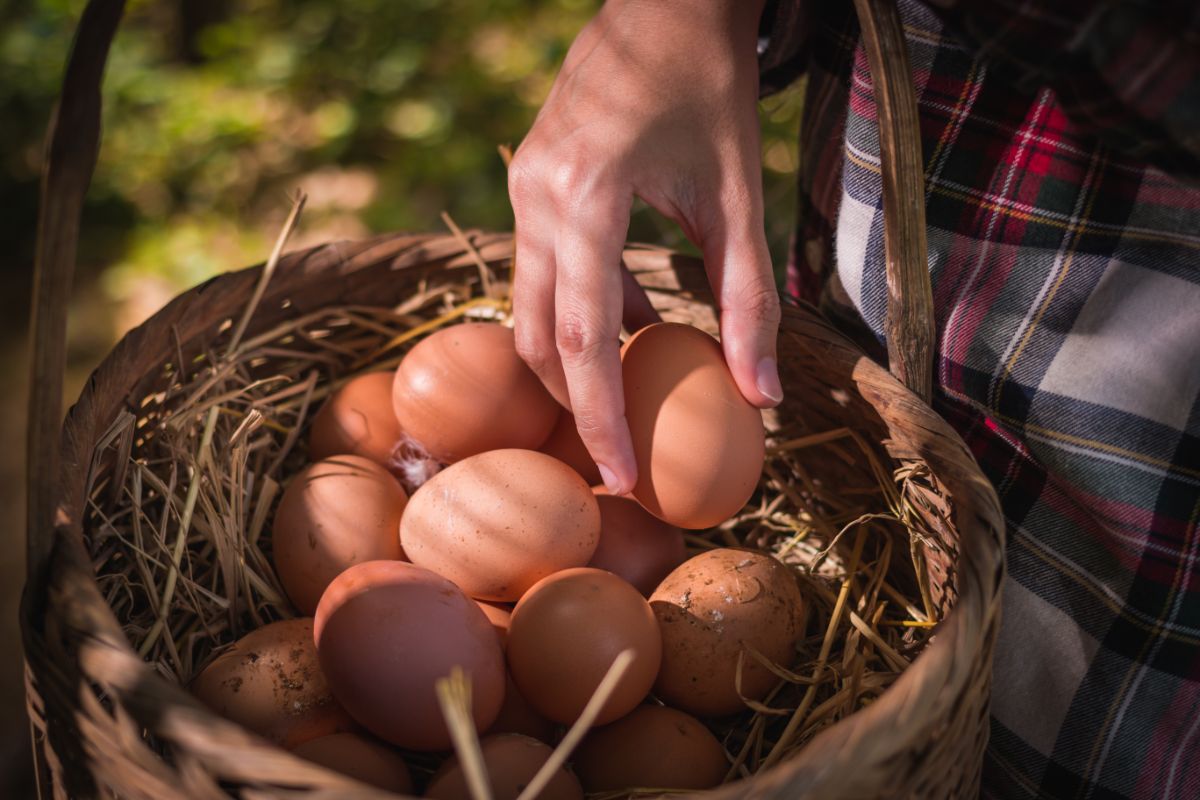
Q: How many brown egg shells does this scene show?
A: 15